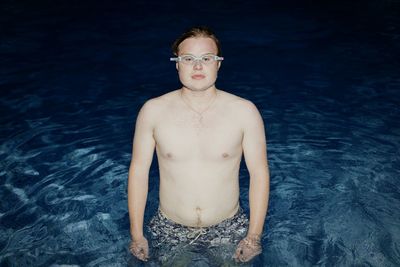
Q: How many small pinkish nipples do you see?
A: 2